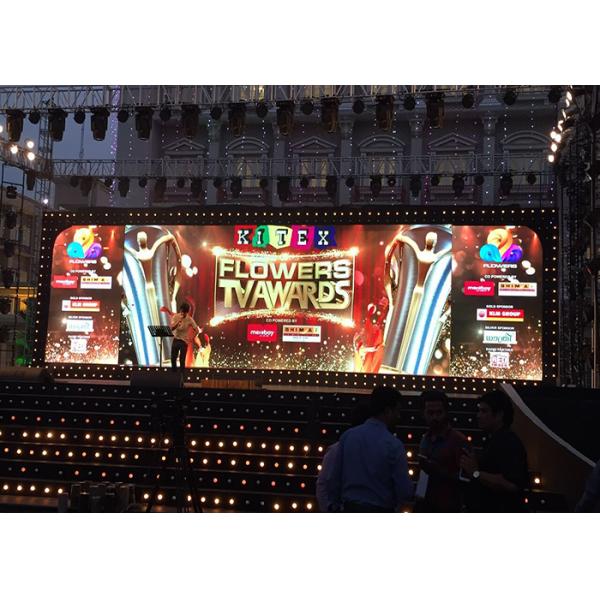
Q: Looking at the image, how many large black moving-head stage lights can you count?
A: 10